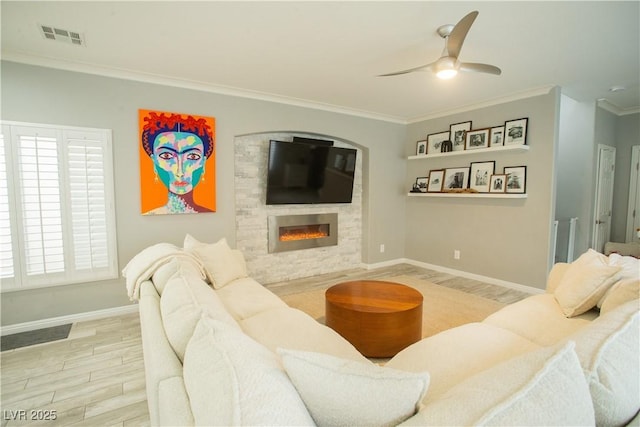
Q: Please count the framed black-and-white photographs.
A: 12